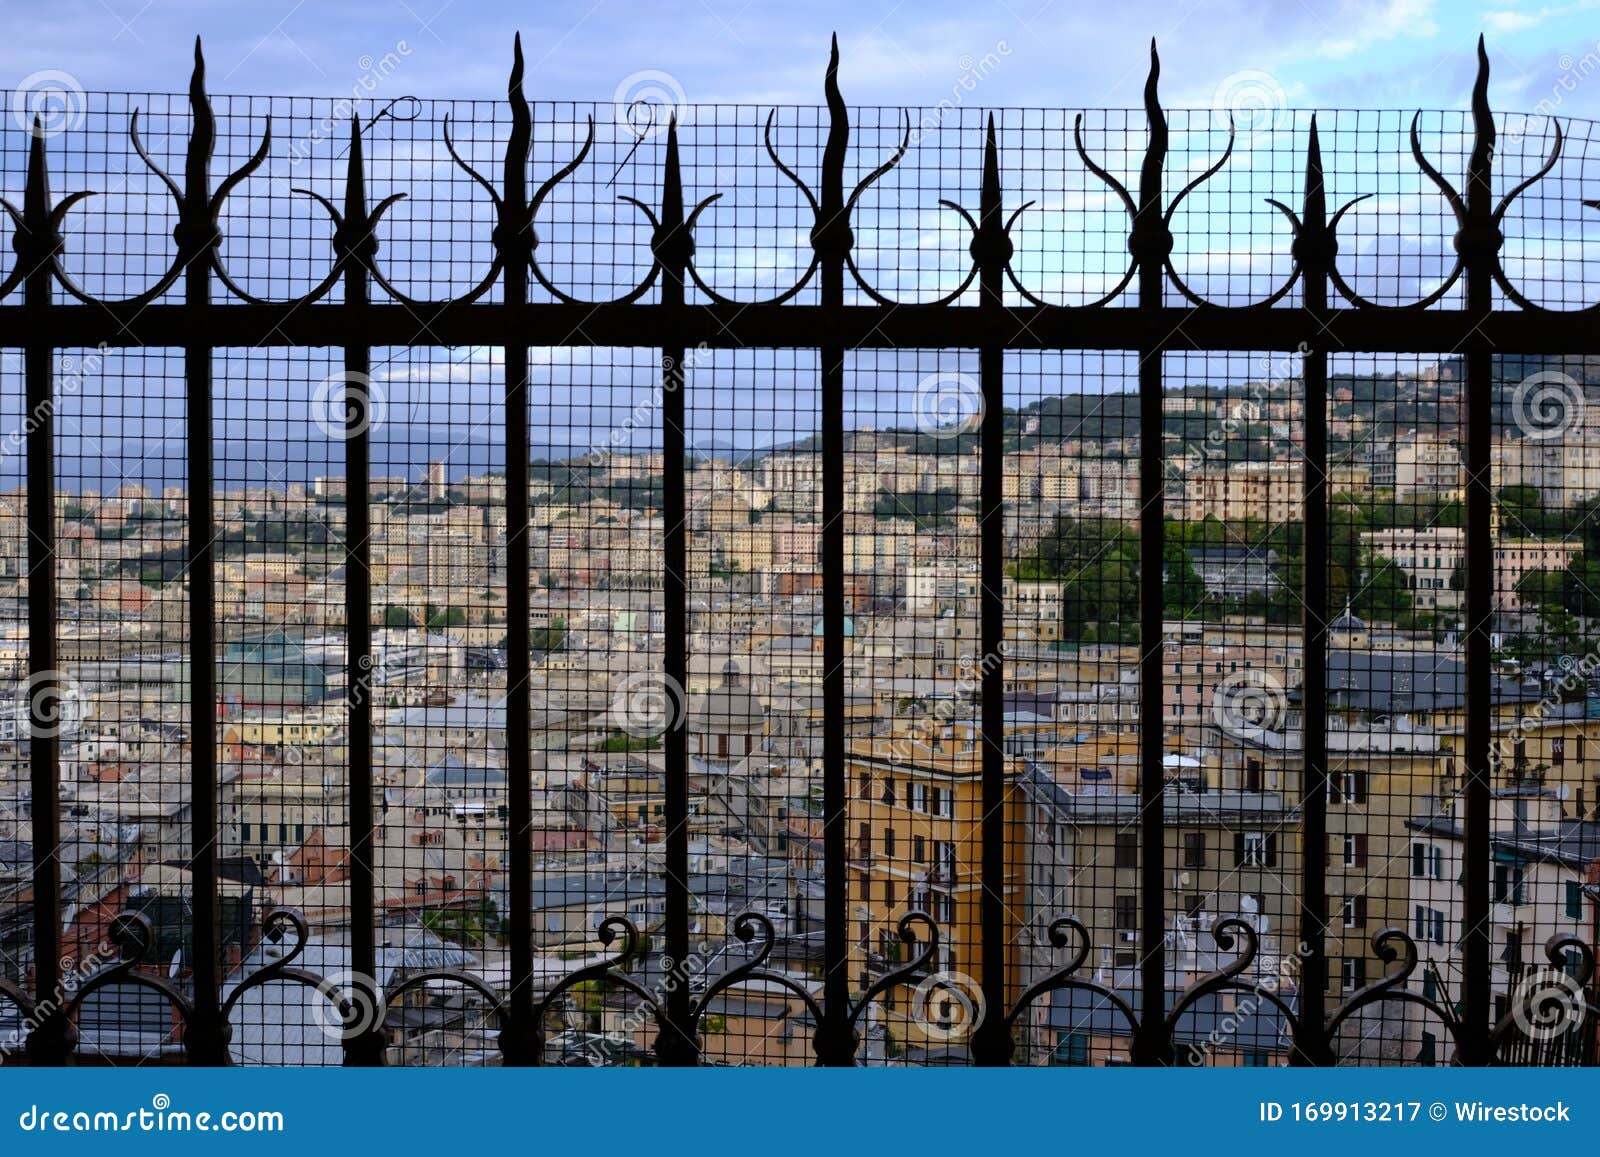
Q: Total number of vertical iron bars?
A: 10